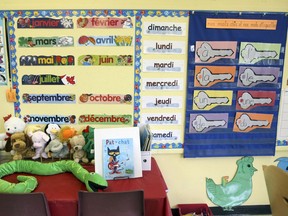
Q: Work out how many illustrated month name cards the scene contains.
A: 11